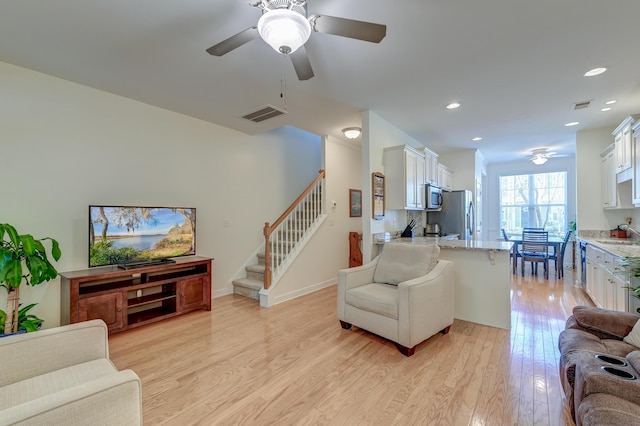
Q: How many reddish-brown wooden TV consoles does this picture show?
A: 1